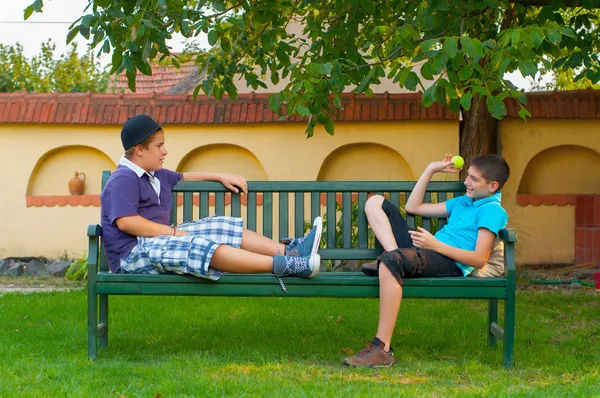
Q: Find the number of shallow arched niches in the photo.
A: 4